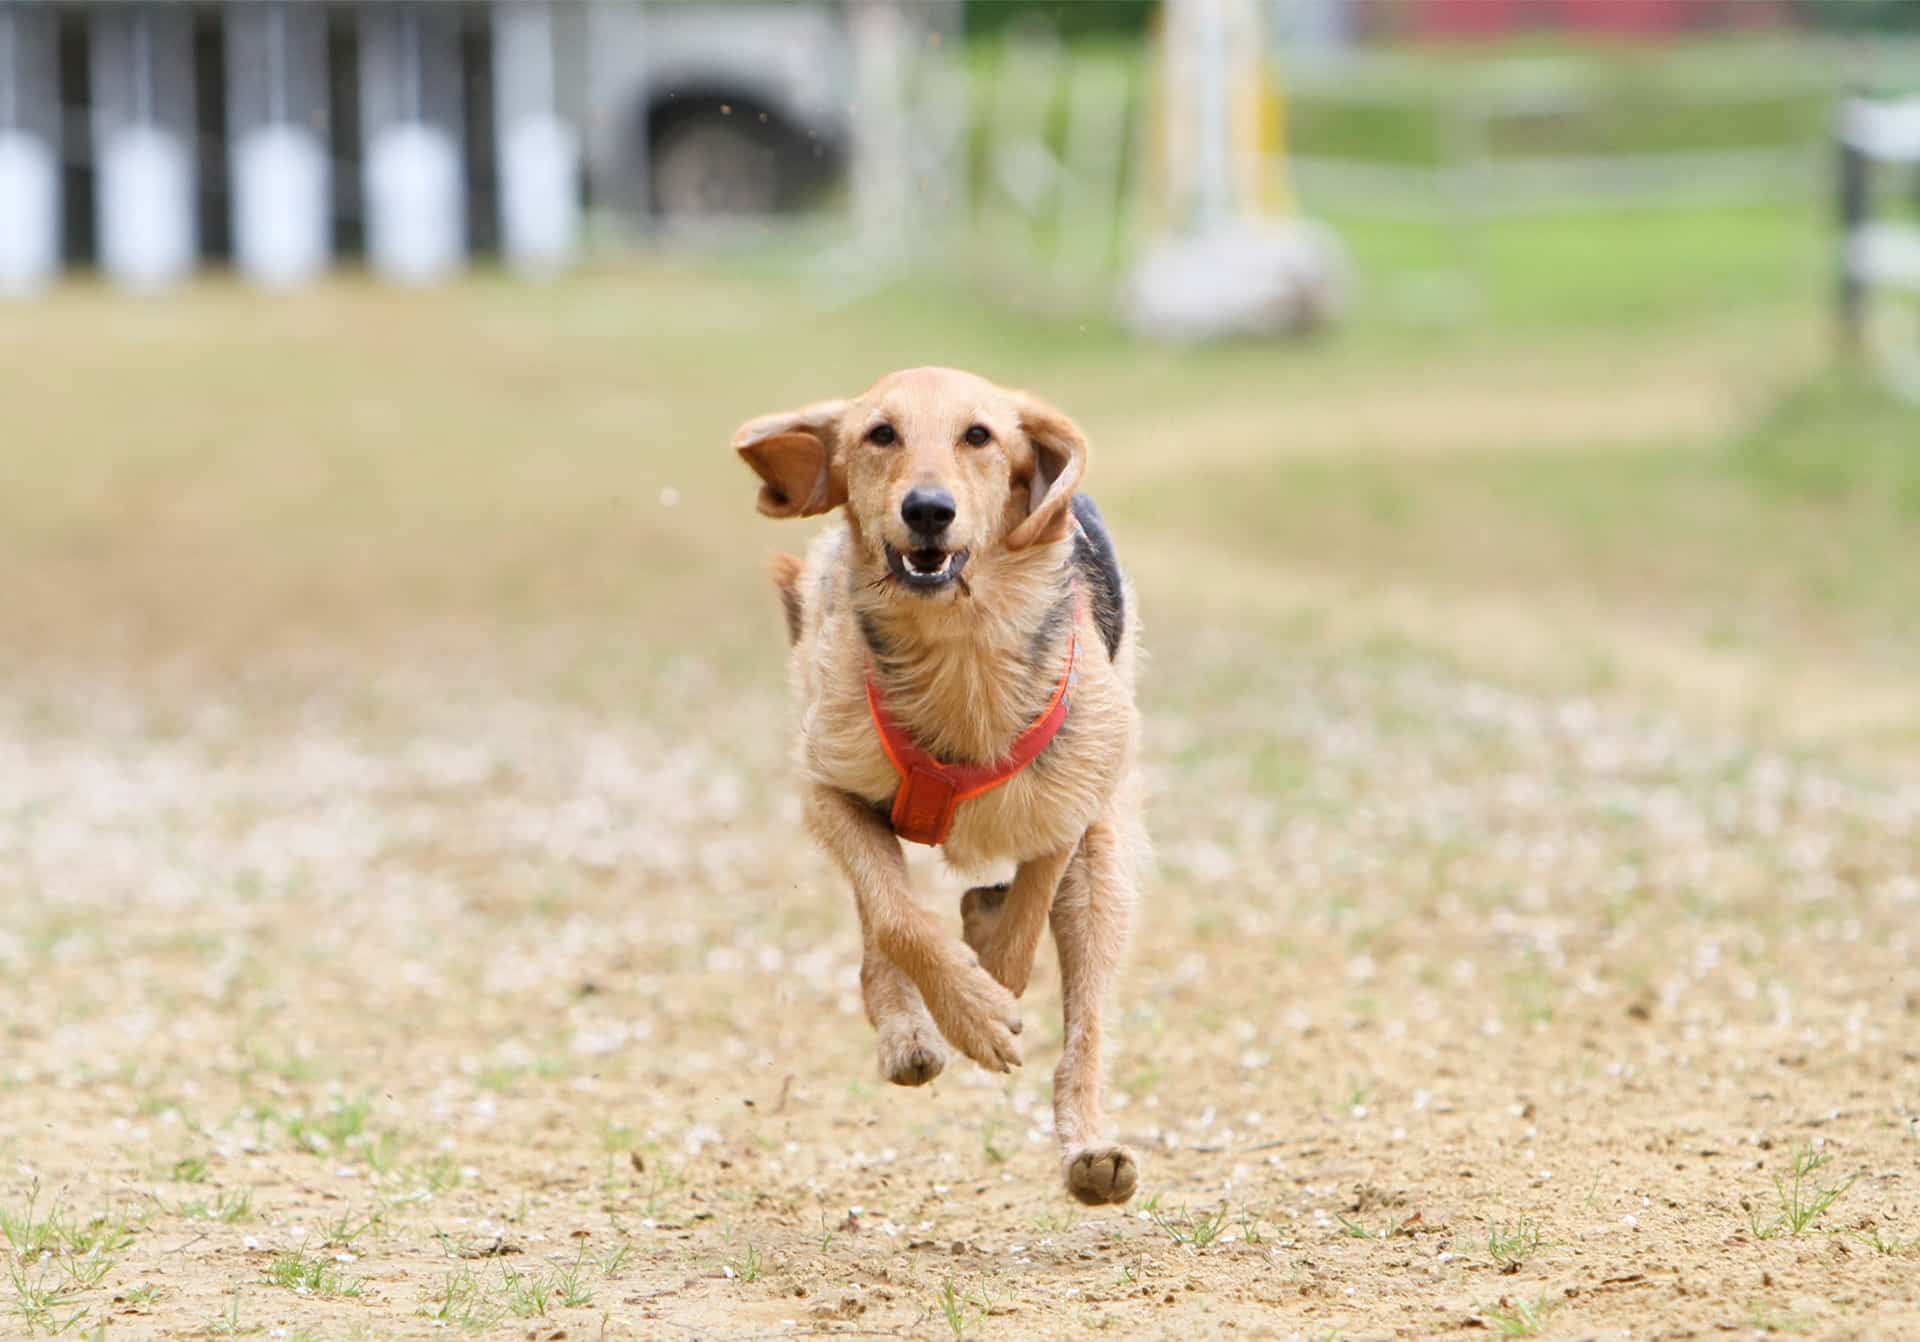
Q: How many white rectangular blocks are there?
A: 5